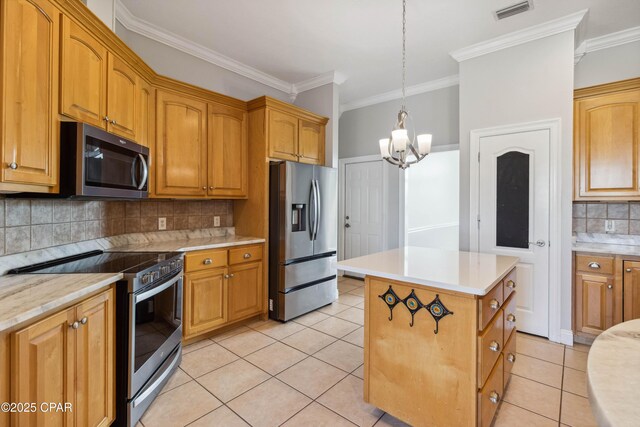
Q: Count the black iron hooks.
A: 3